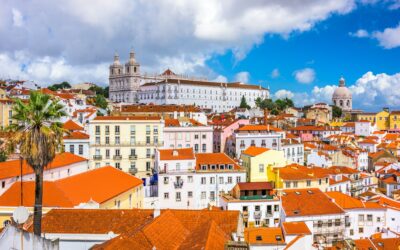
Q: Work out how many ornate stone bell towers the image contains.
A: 2